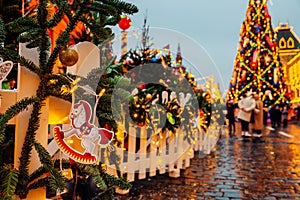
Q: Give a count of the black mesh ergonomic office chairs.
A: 0